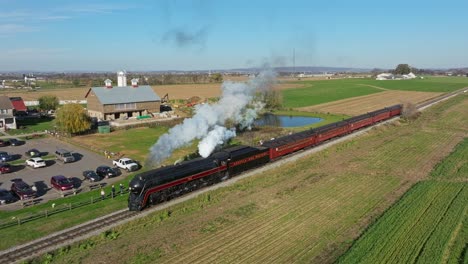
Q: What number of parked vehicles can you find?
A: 13